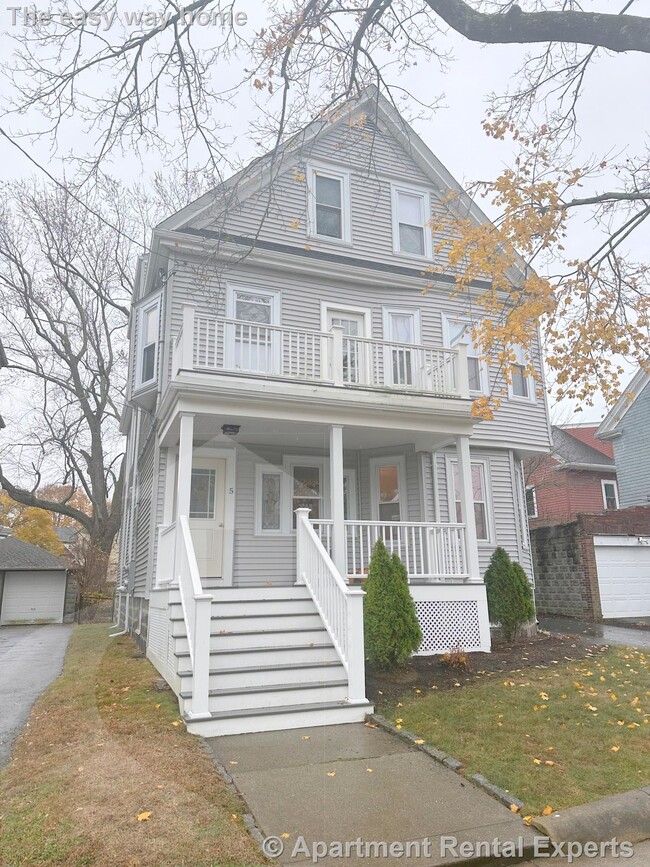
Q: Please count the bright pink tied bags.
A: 0